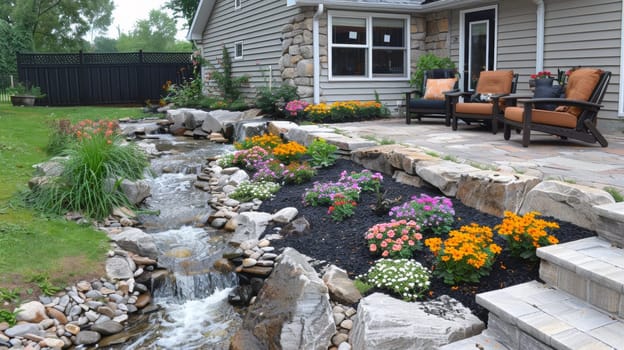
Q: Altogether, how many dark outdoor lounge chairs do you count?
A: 3